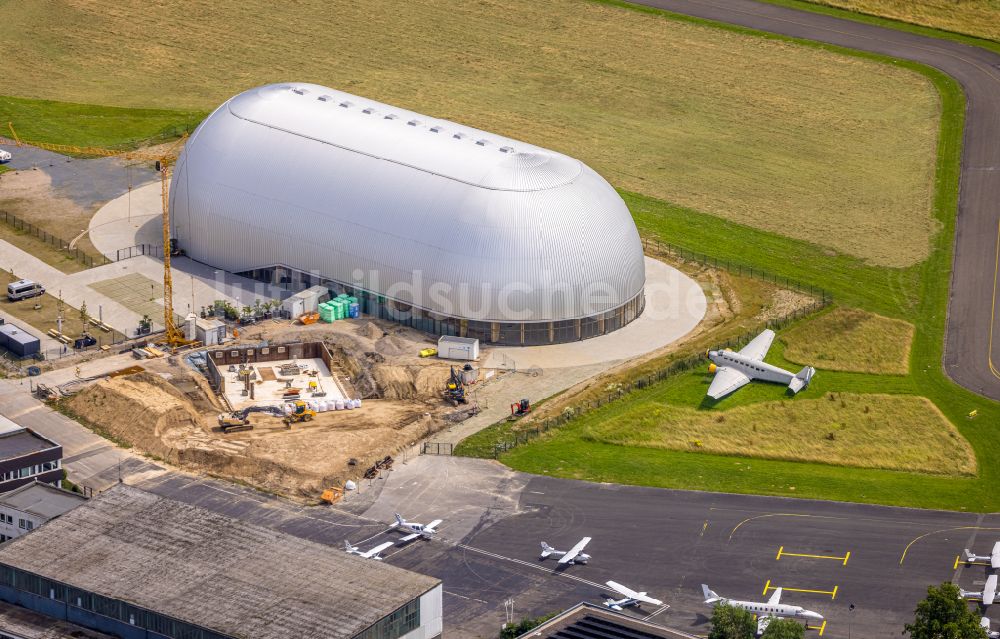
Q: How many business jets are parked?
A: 1